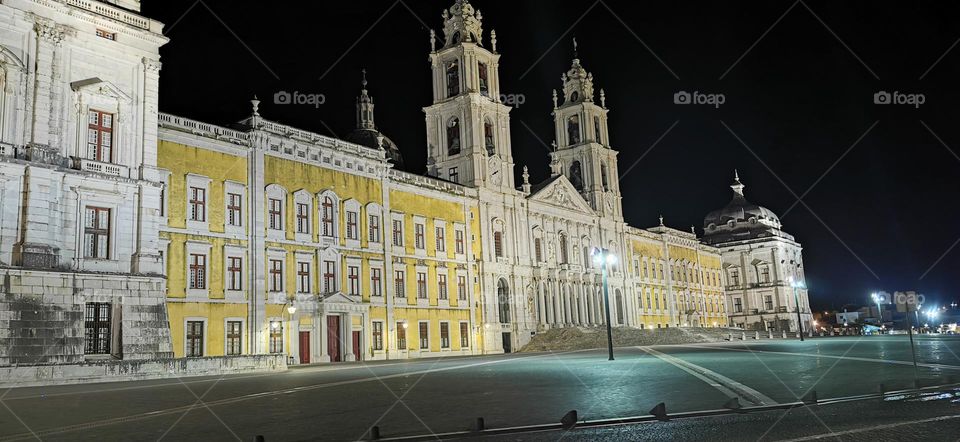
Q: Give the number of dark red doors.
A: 3